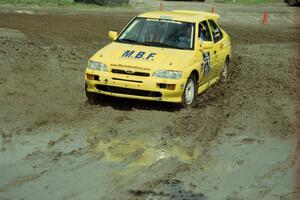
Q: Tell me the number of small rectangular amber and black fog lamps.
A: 2